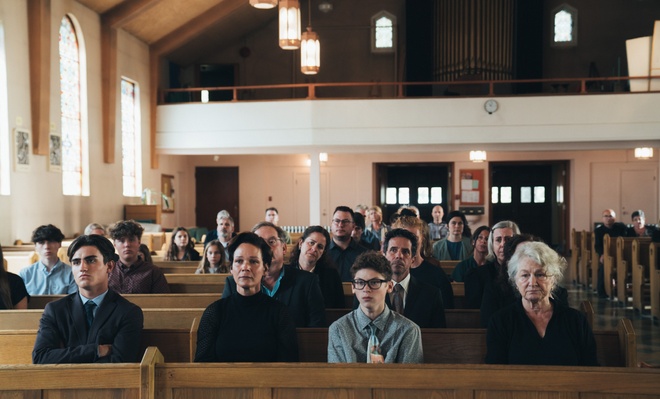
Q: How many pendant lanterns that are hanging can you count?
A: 3